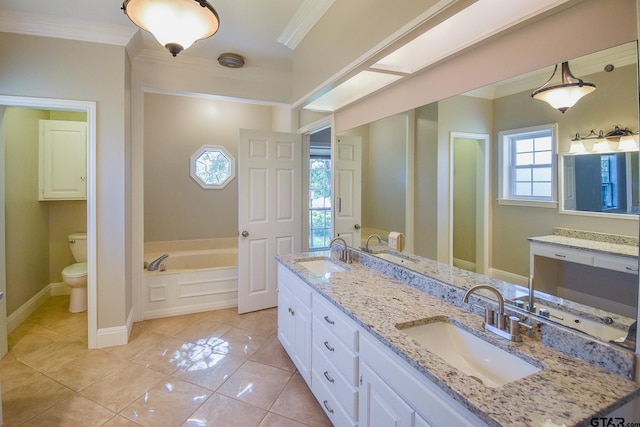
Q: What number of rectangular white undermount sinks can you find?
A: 2